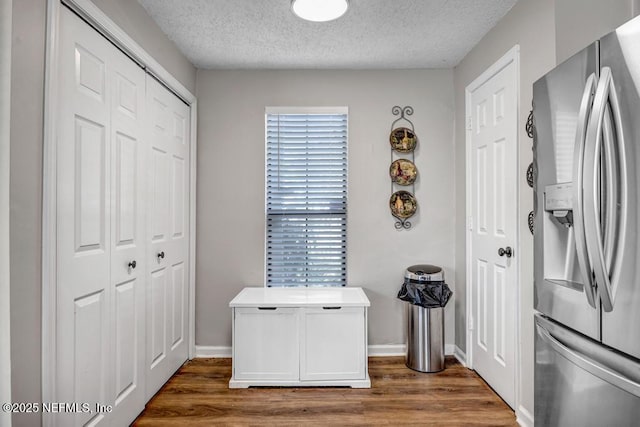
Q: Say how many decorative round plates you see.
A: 3